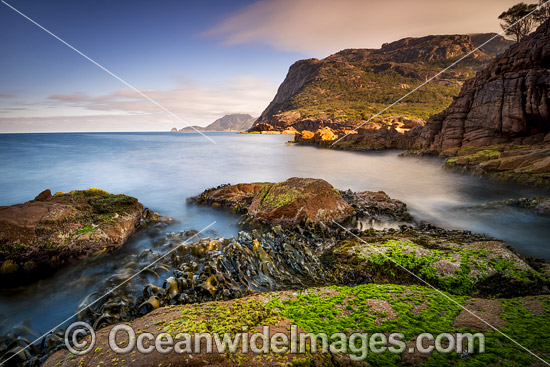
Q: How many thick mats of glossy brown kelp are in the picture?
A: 1